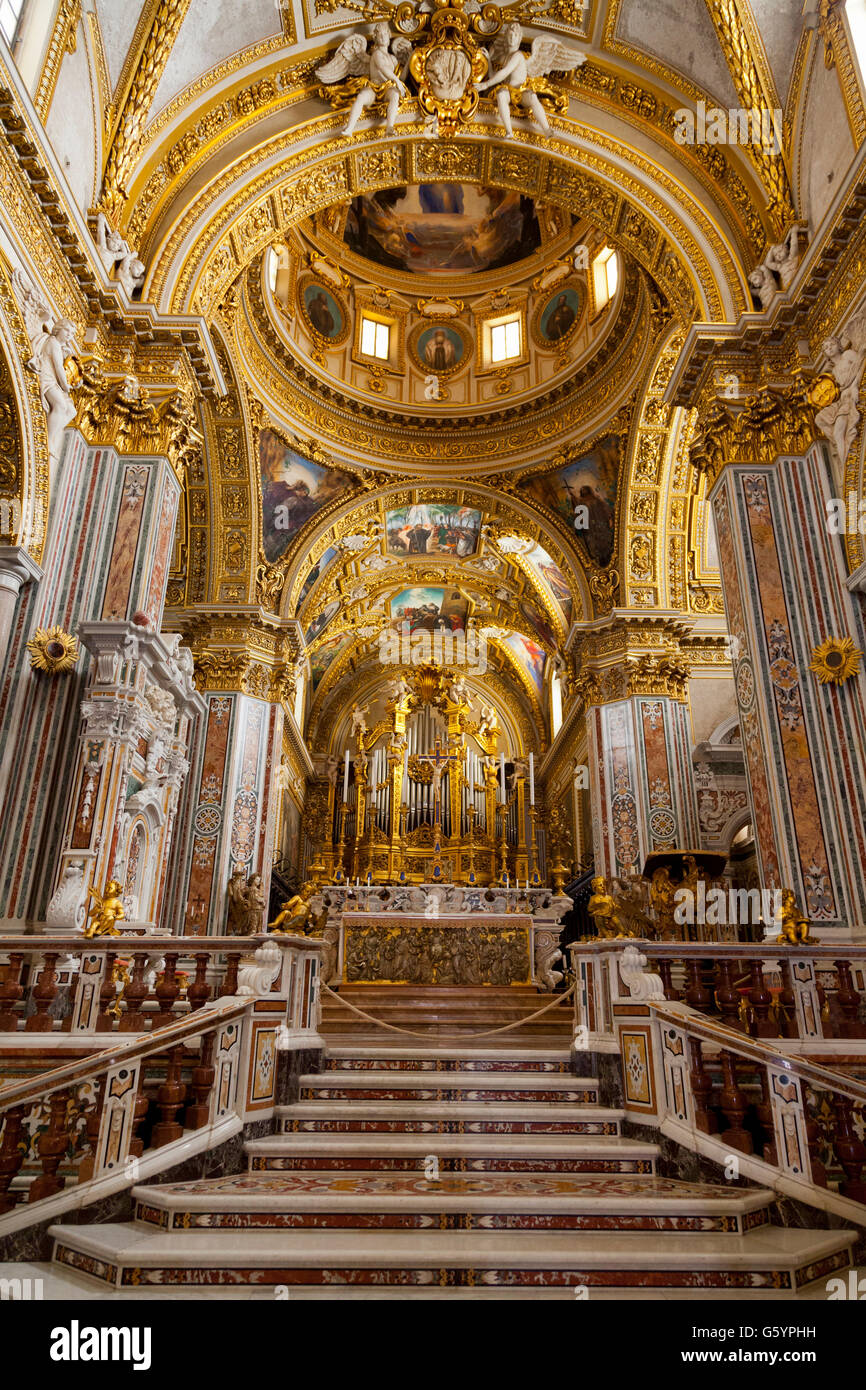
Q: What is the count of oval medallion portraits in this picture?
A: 3